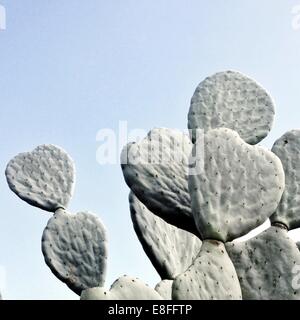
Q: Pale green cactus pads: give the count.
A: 11